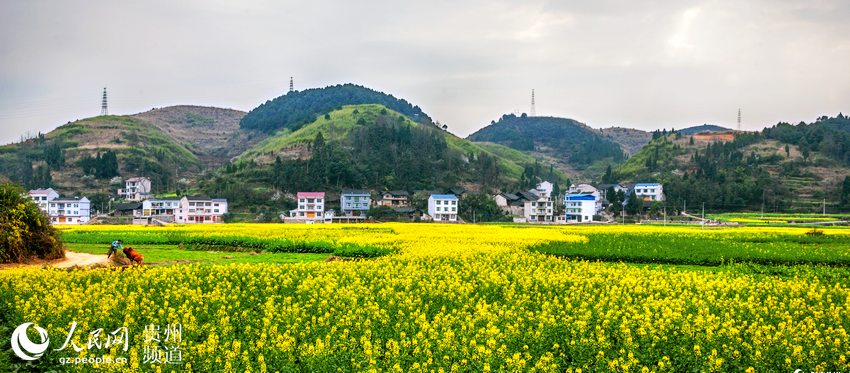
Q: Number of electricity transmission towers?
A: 4